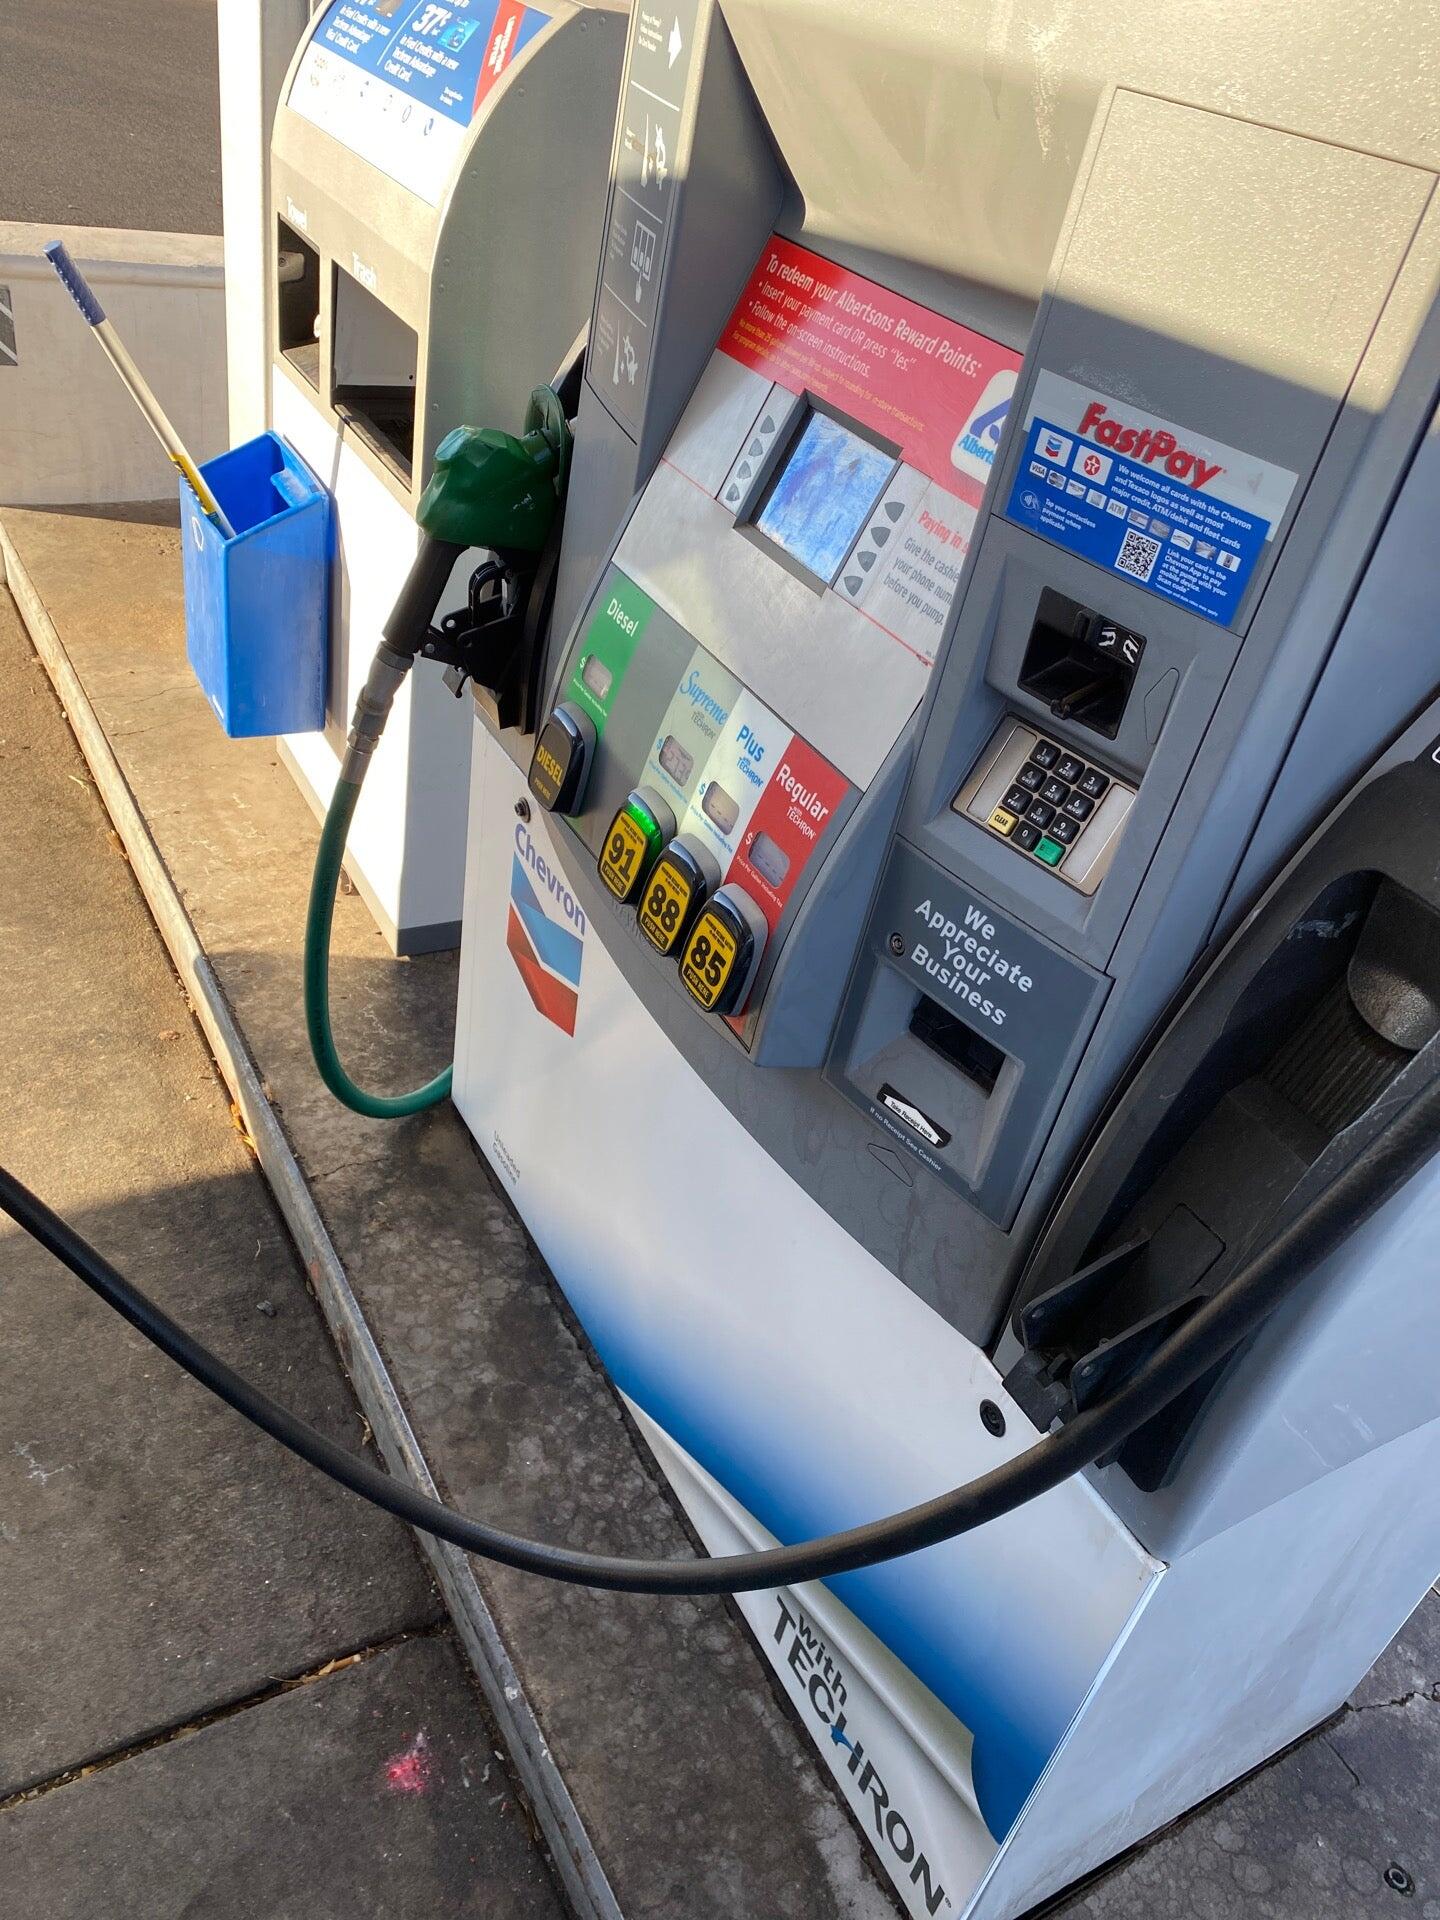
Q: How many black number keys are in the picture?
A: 10